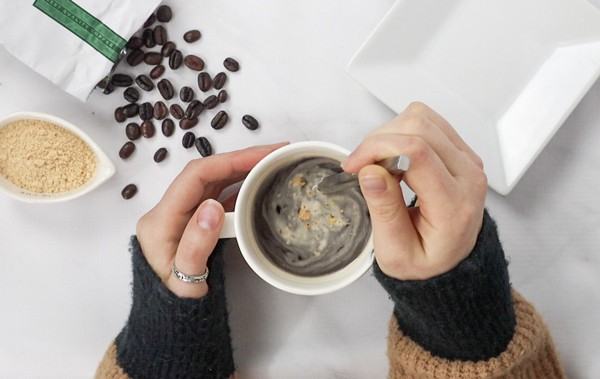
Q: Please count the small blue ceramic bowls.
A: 0